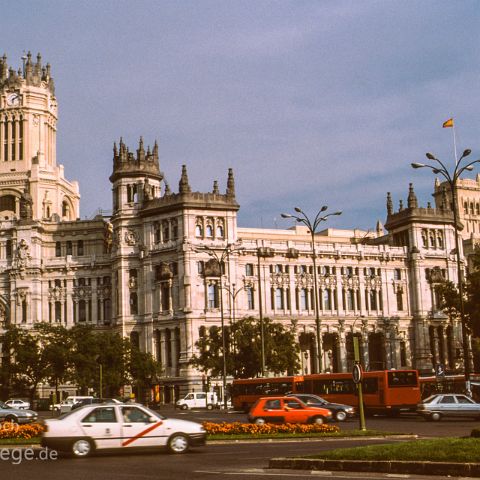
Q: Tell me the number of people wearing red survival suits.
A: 0